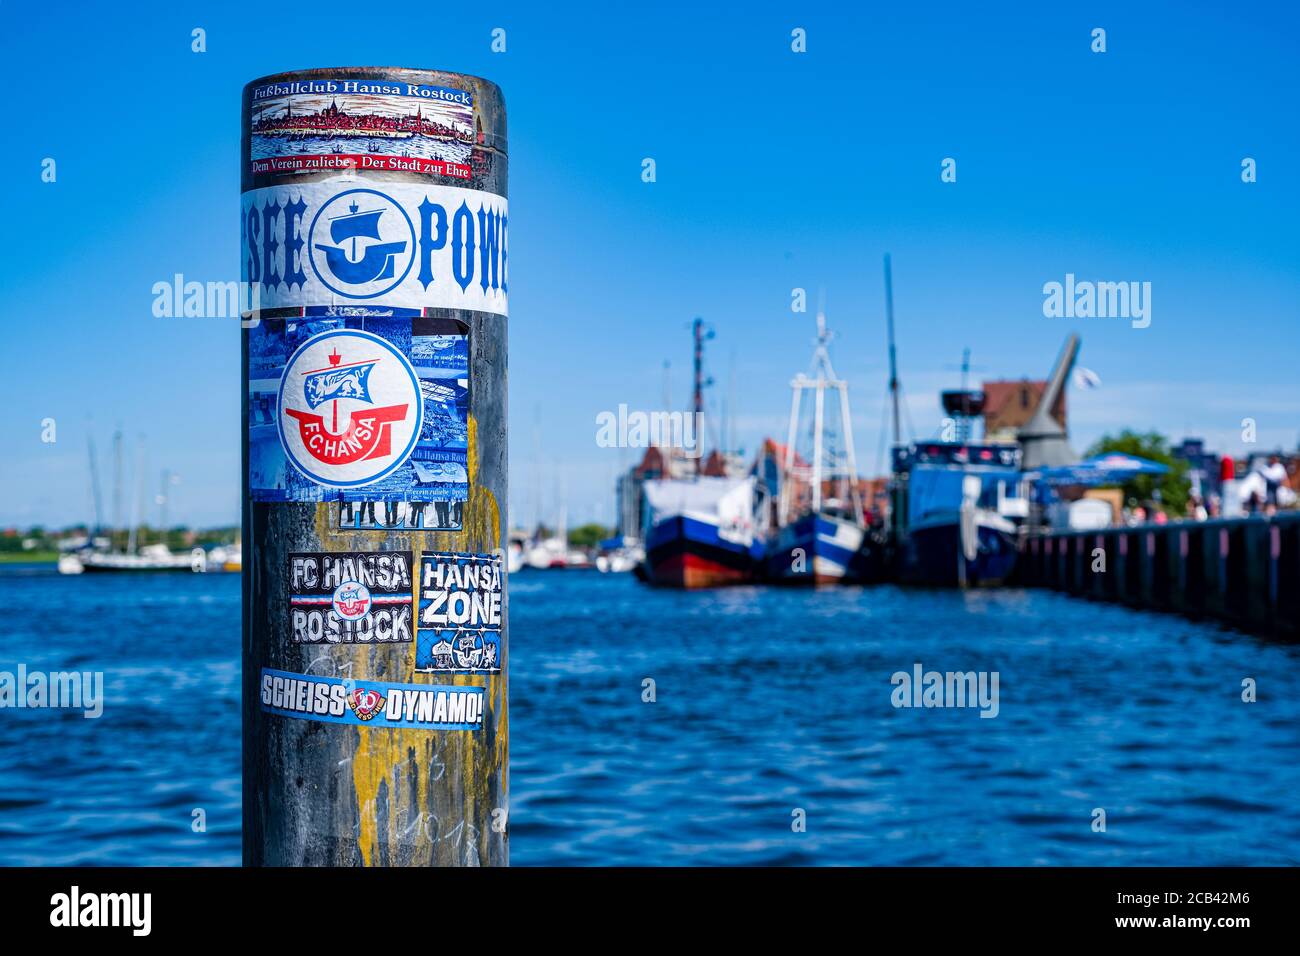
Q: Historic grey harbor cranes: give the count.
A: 1